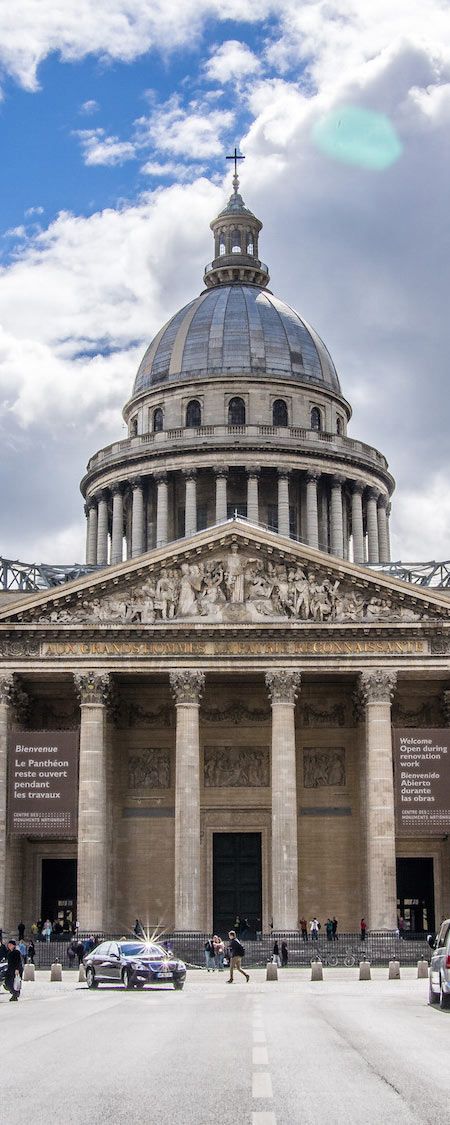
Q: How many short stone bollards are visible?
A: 8